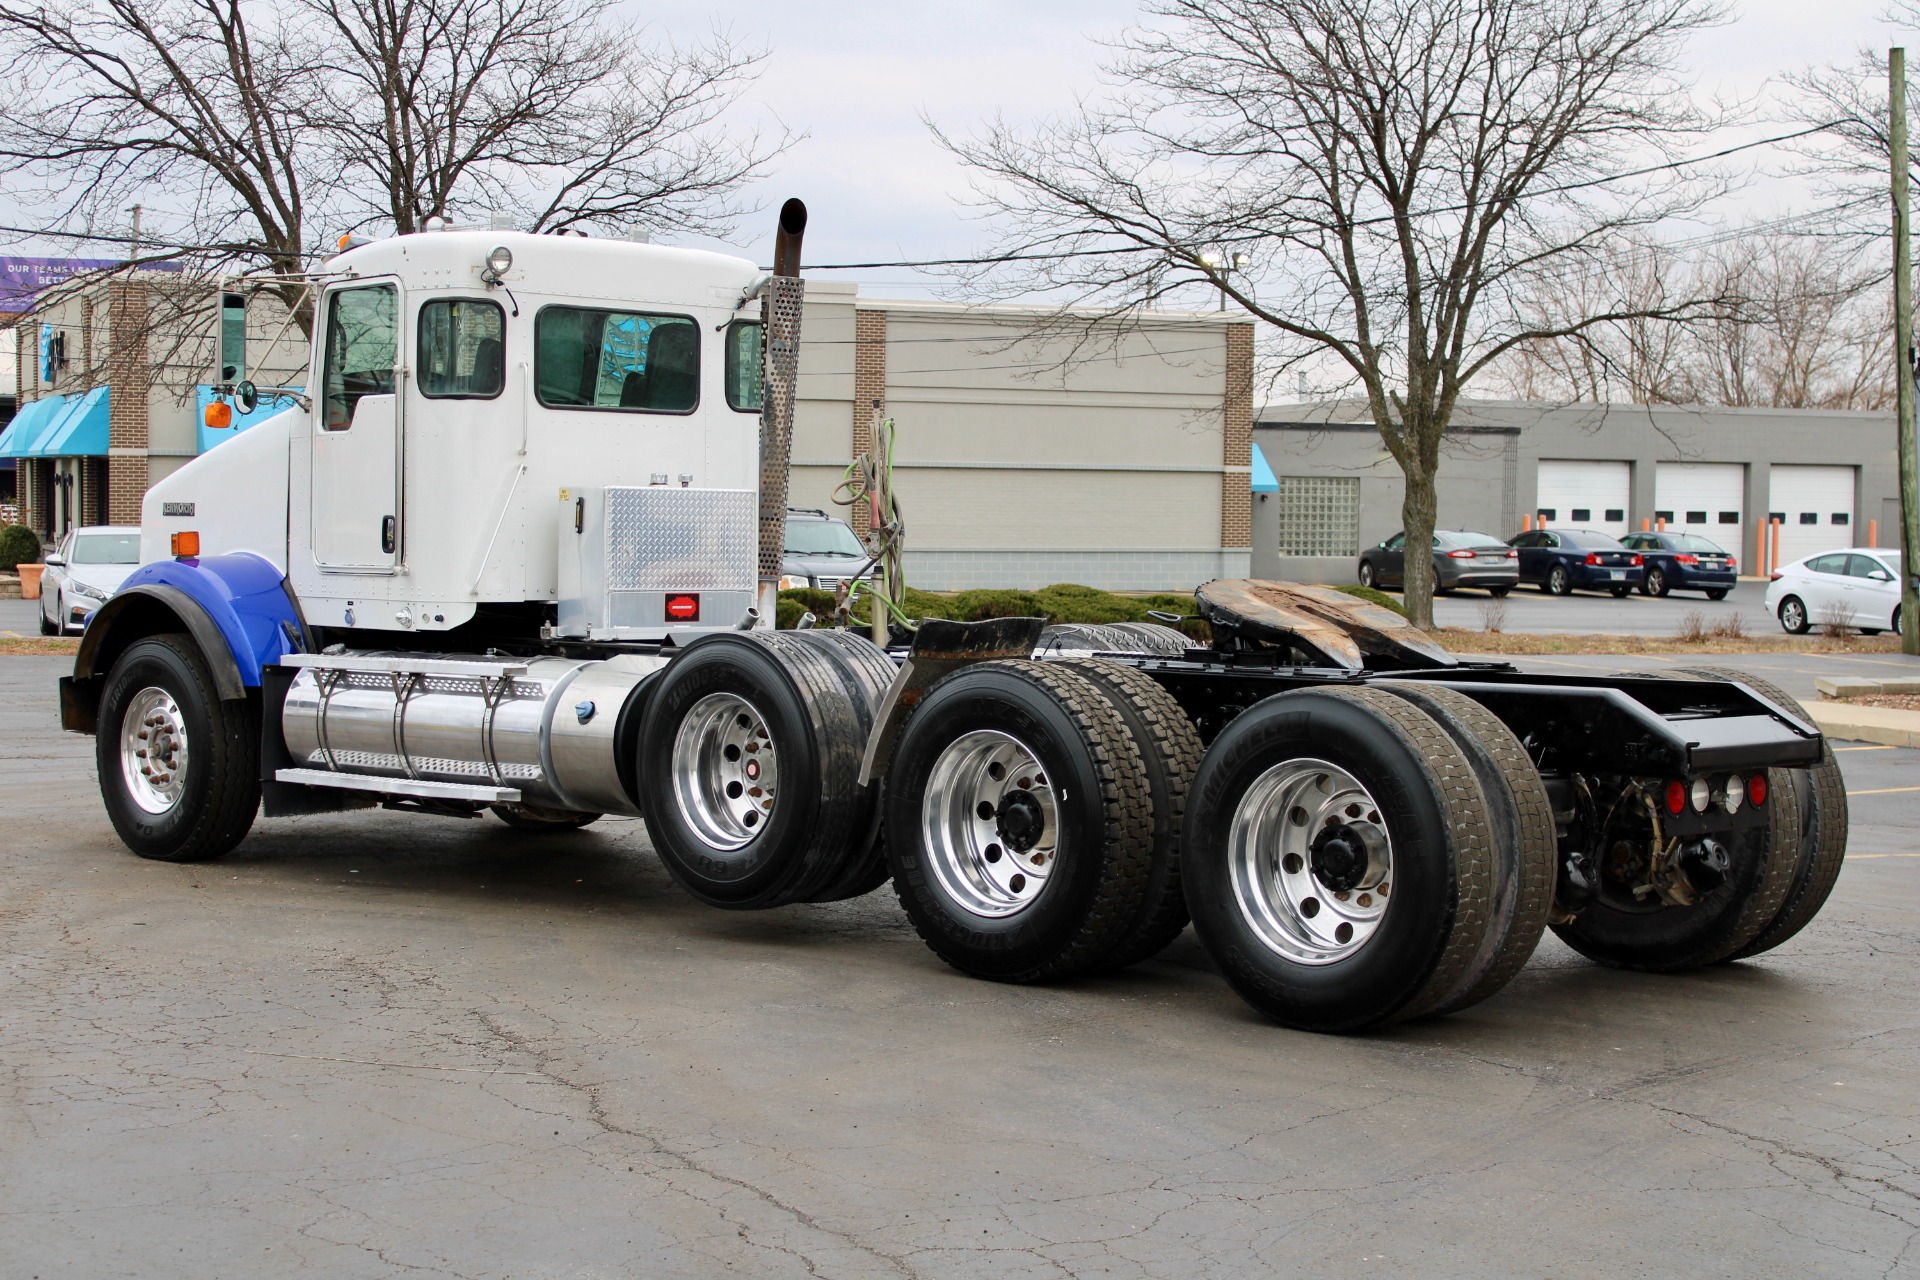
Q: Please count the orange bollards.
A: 7